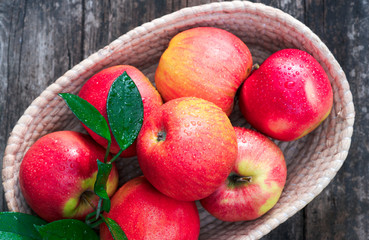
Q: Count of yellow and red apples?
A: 7